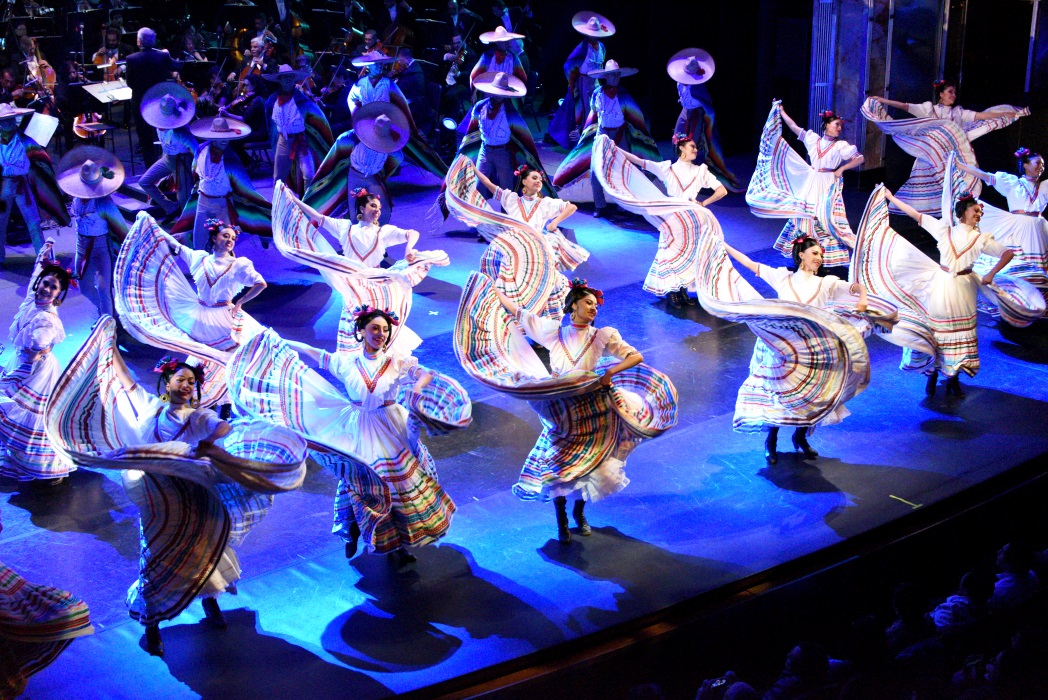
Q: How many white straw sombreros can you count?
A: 12